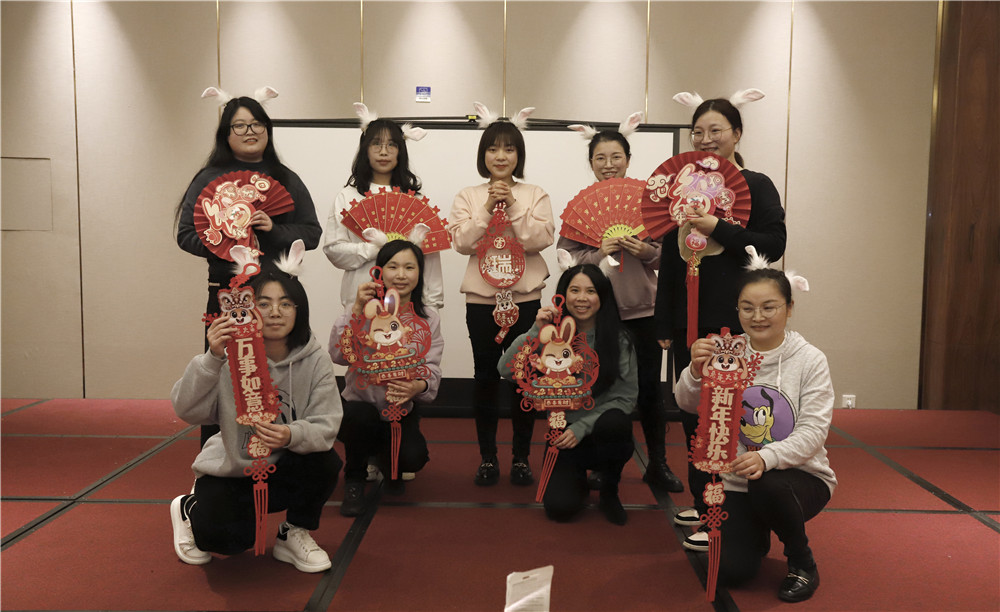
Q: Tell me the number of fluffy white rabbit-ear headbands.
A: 9